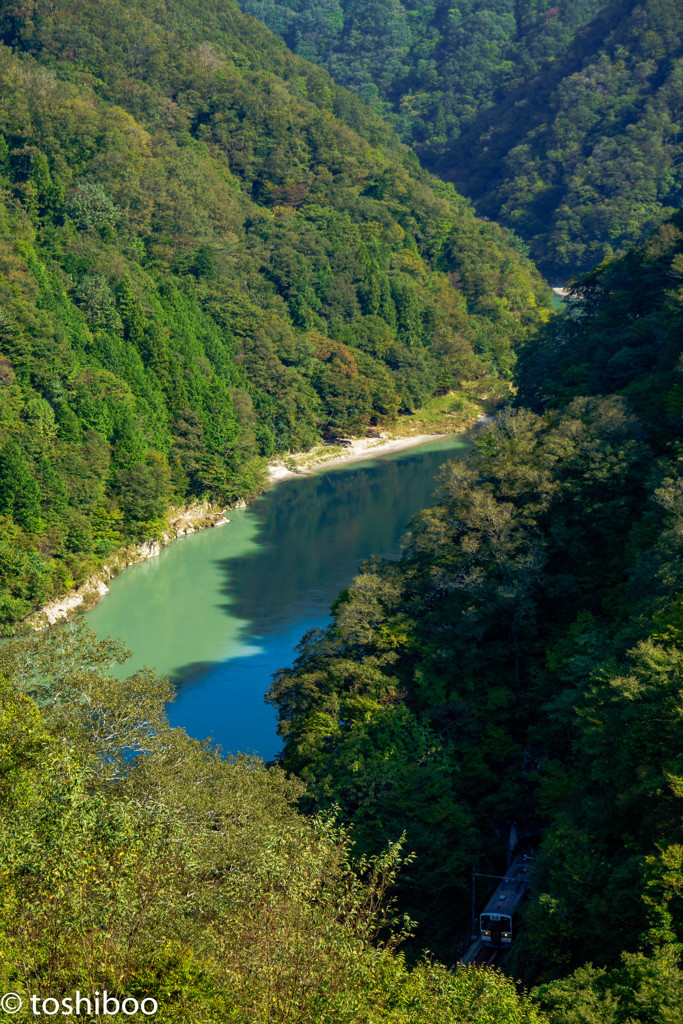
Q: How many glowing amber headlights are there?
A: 2